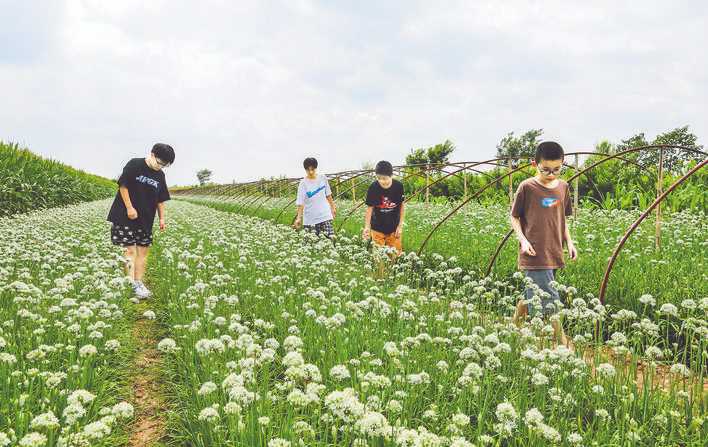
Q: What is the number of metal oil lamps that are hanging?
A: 0